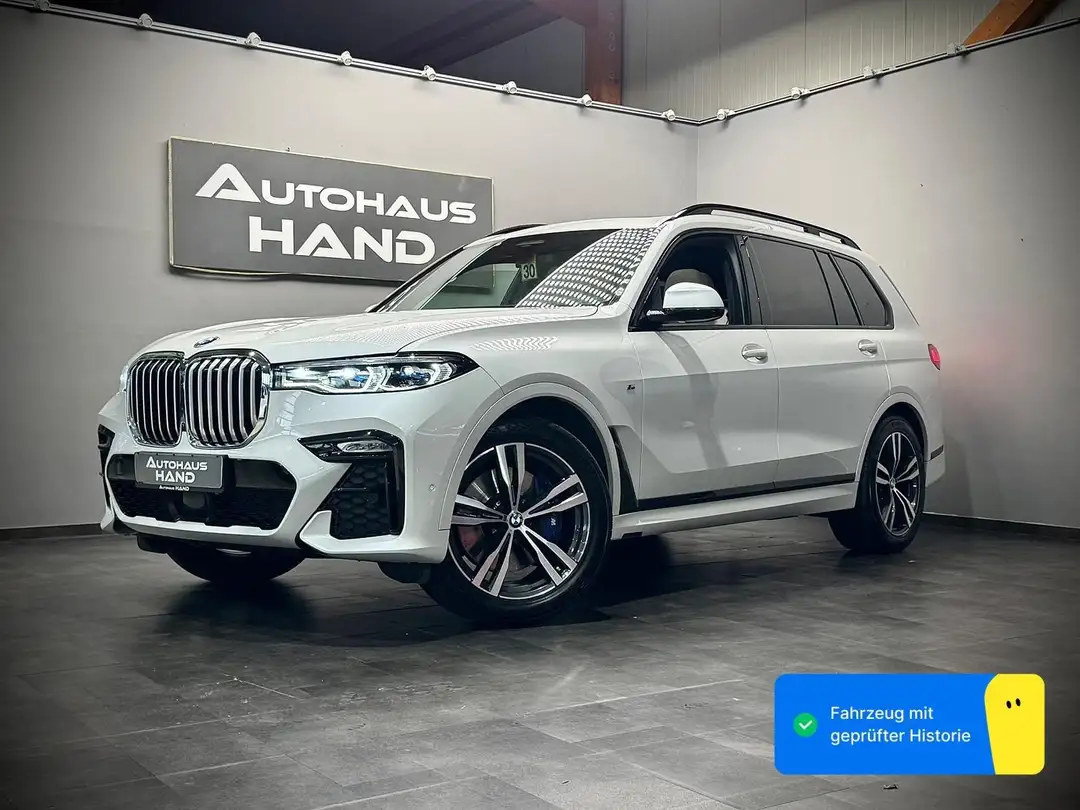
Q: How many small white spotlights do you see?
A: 12